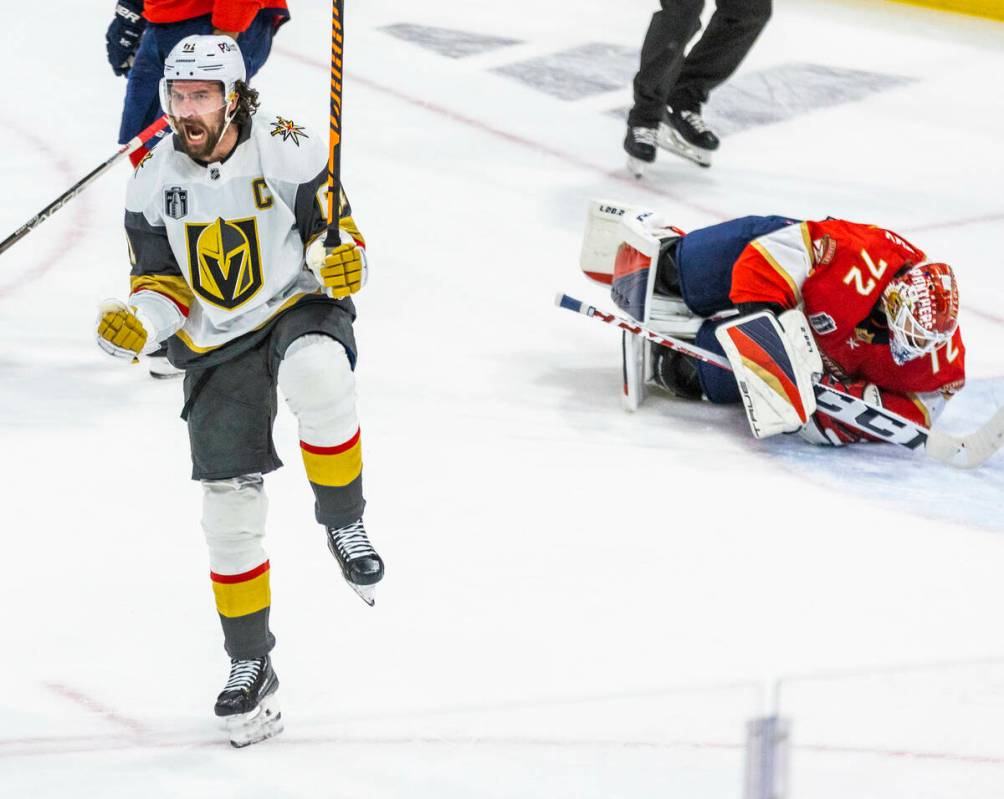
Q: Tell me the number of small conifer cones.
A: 0